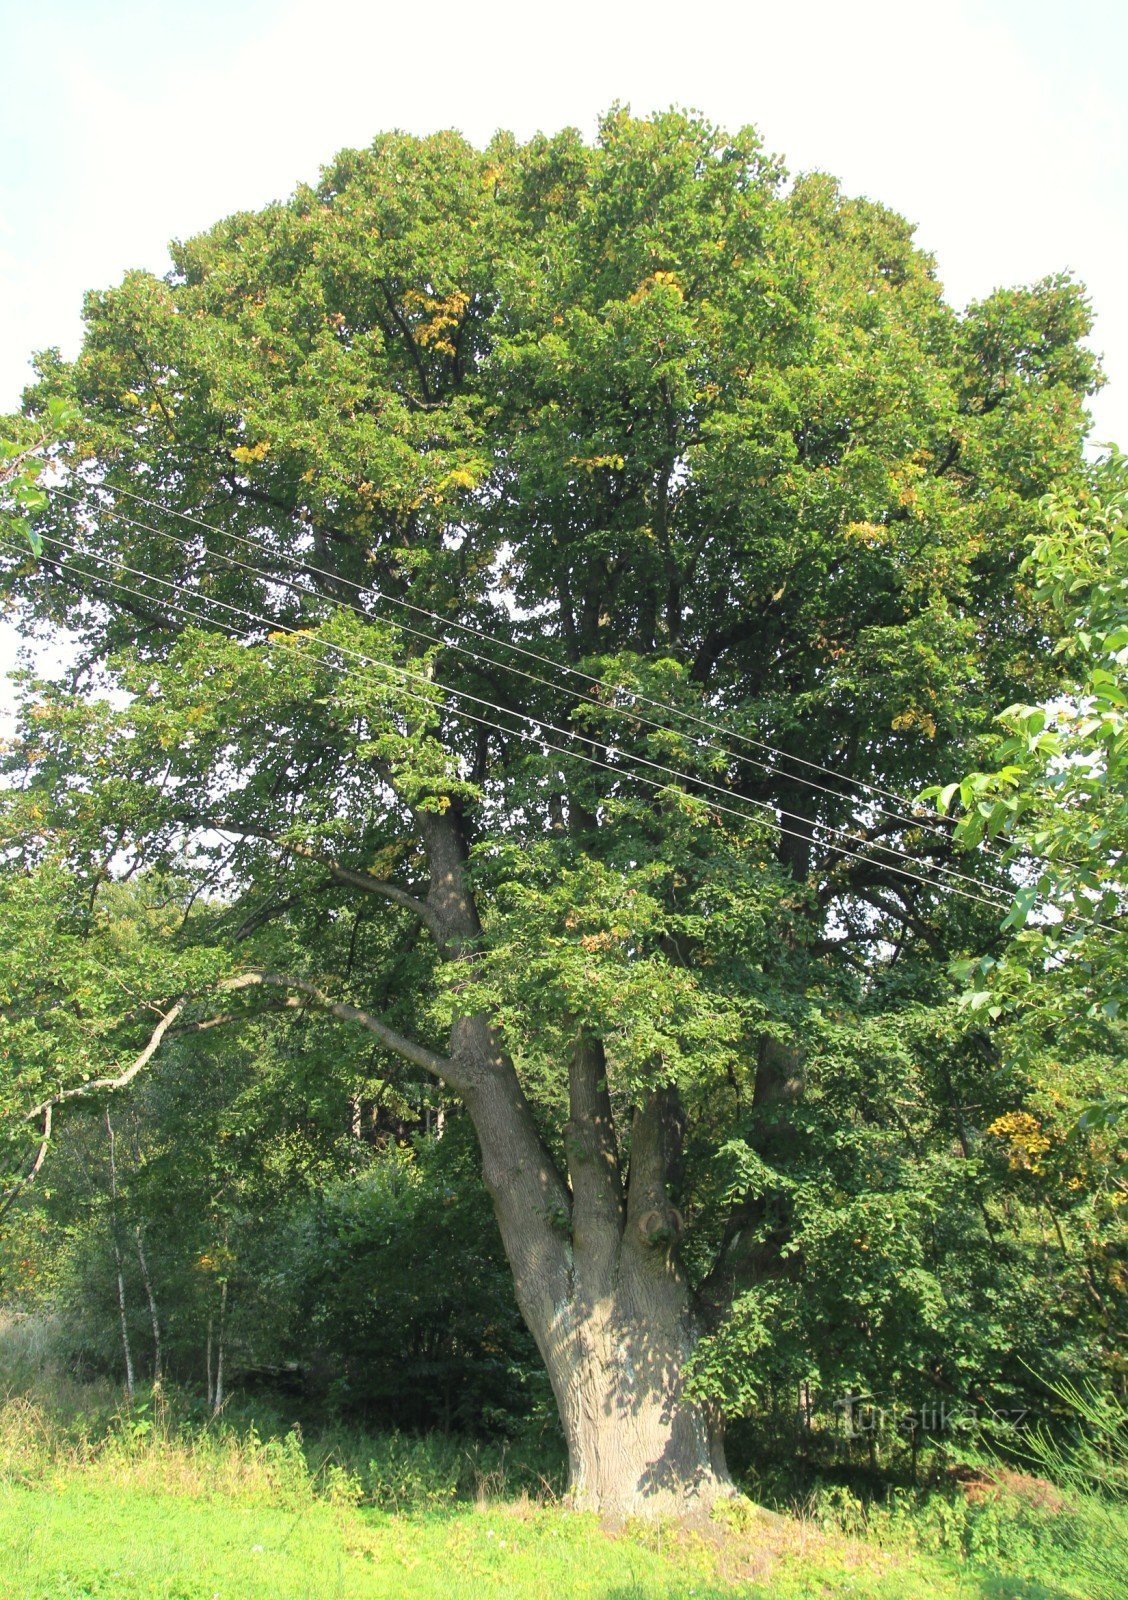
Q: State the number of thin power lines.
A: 4